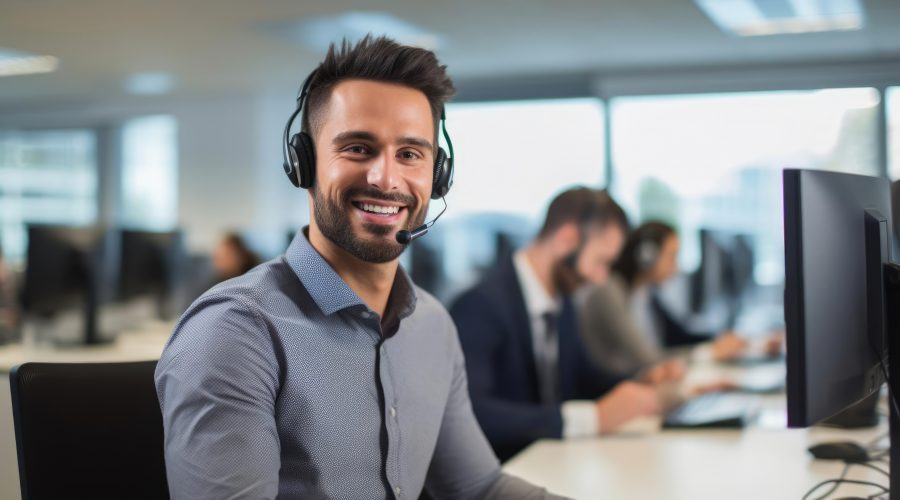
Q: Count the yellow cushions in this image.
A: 0